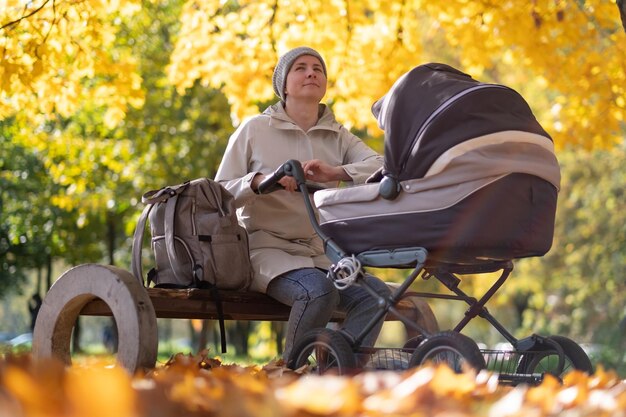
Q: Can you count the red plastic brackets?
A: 0